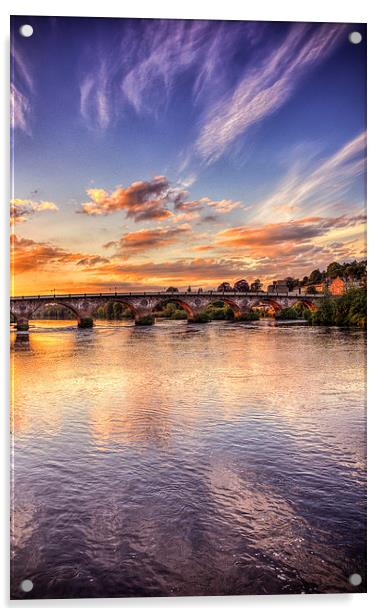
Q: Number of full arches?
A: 6